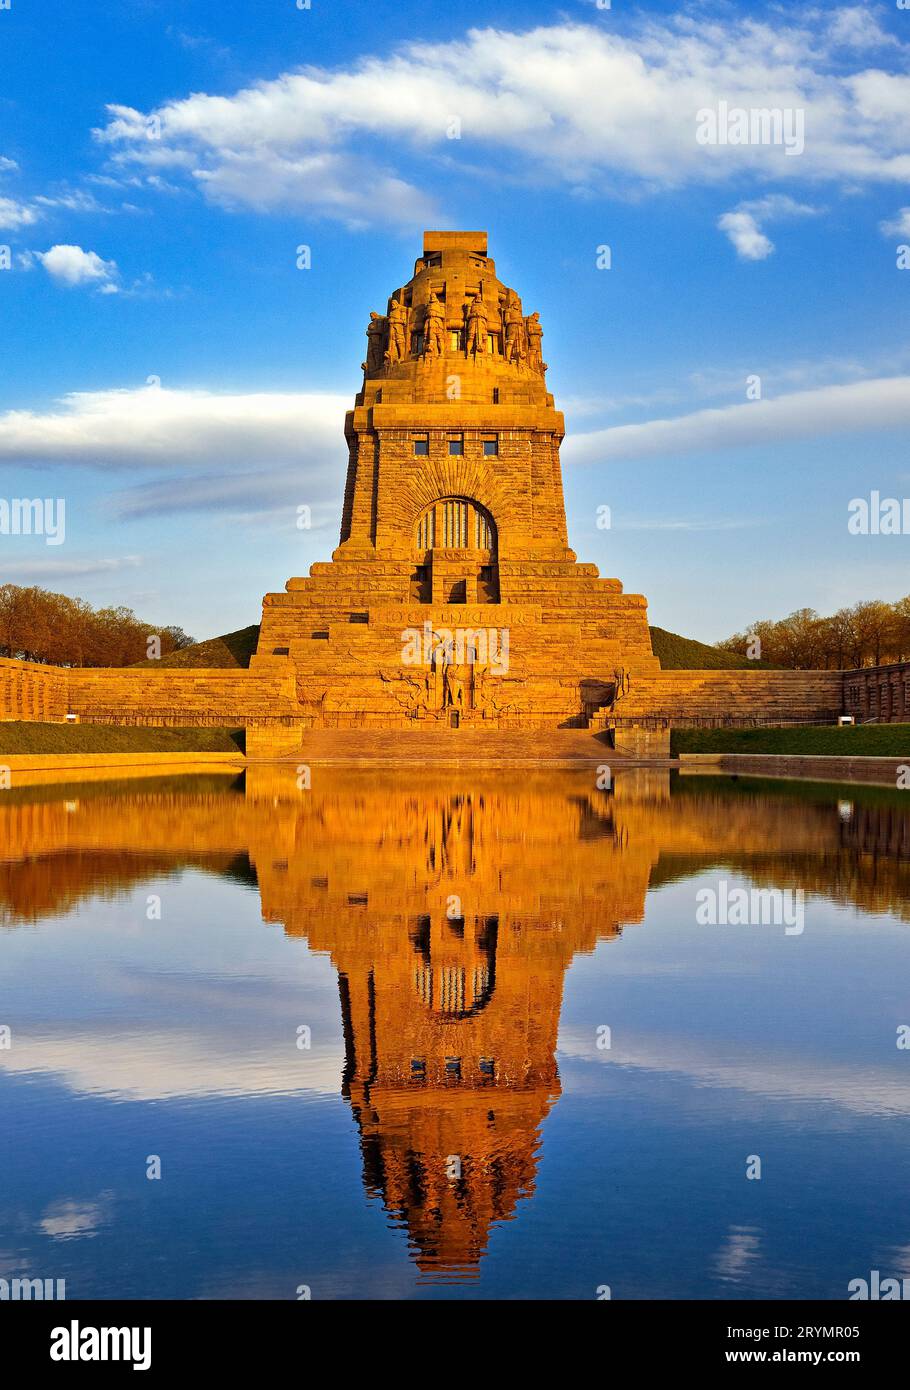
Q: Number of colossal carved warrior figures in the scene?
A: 6